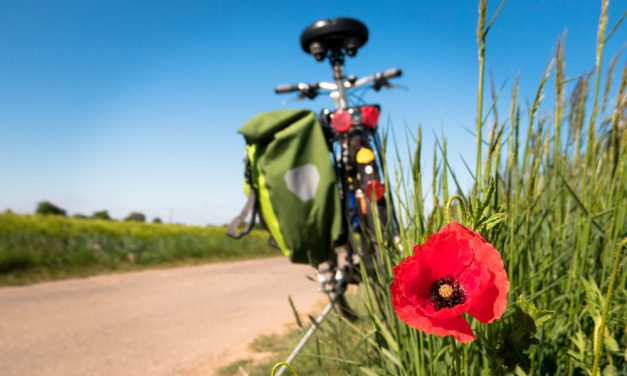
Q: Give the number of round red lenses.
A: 3